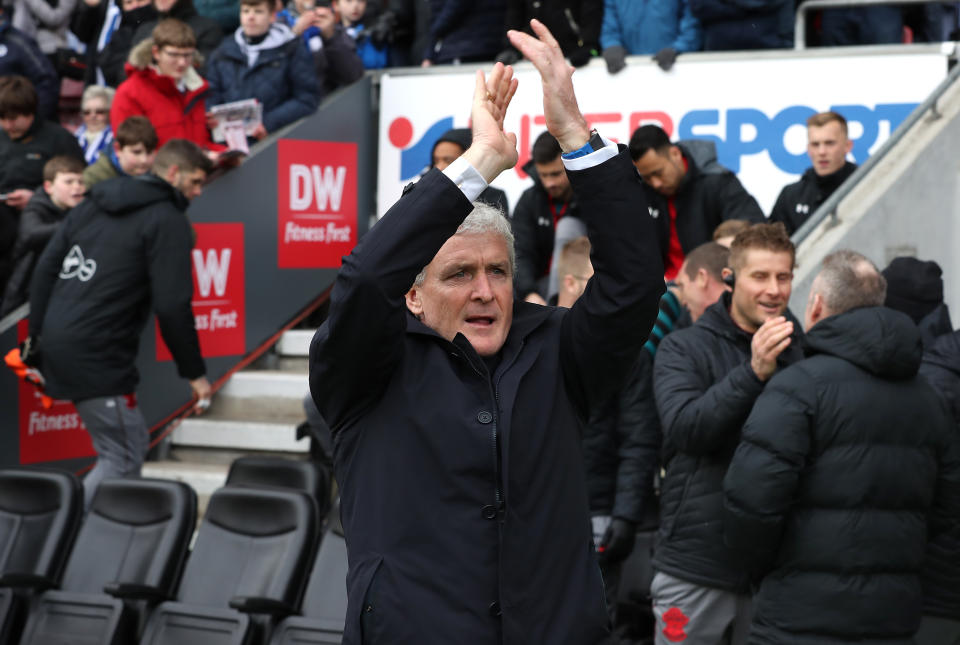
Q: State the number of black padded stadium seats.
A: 5